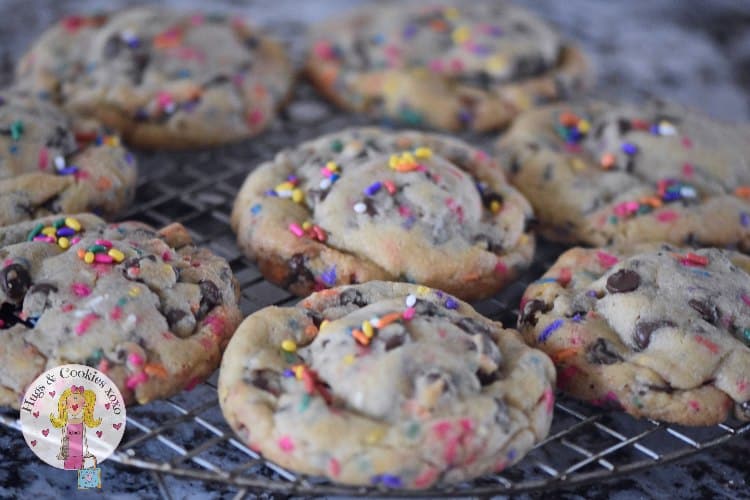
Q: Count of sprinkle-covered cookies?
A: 8